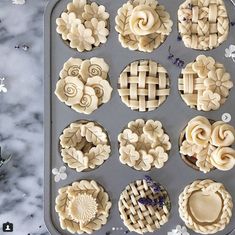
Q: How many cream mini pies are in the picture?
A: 12